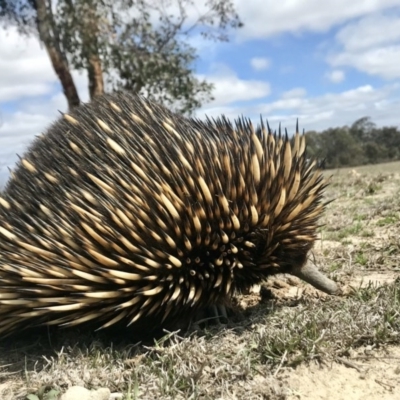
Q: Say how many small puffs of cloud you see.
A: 2